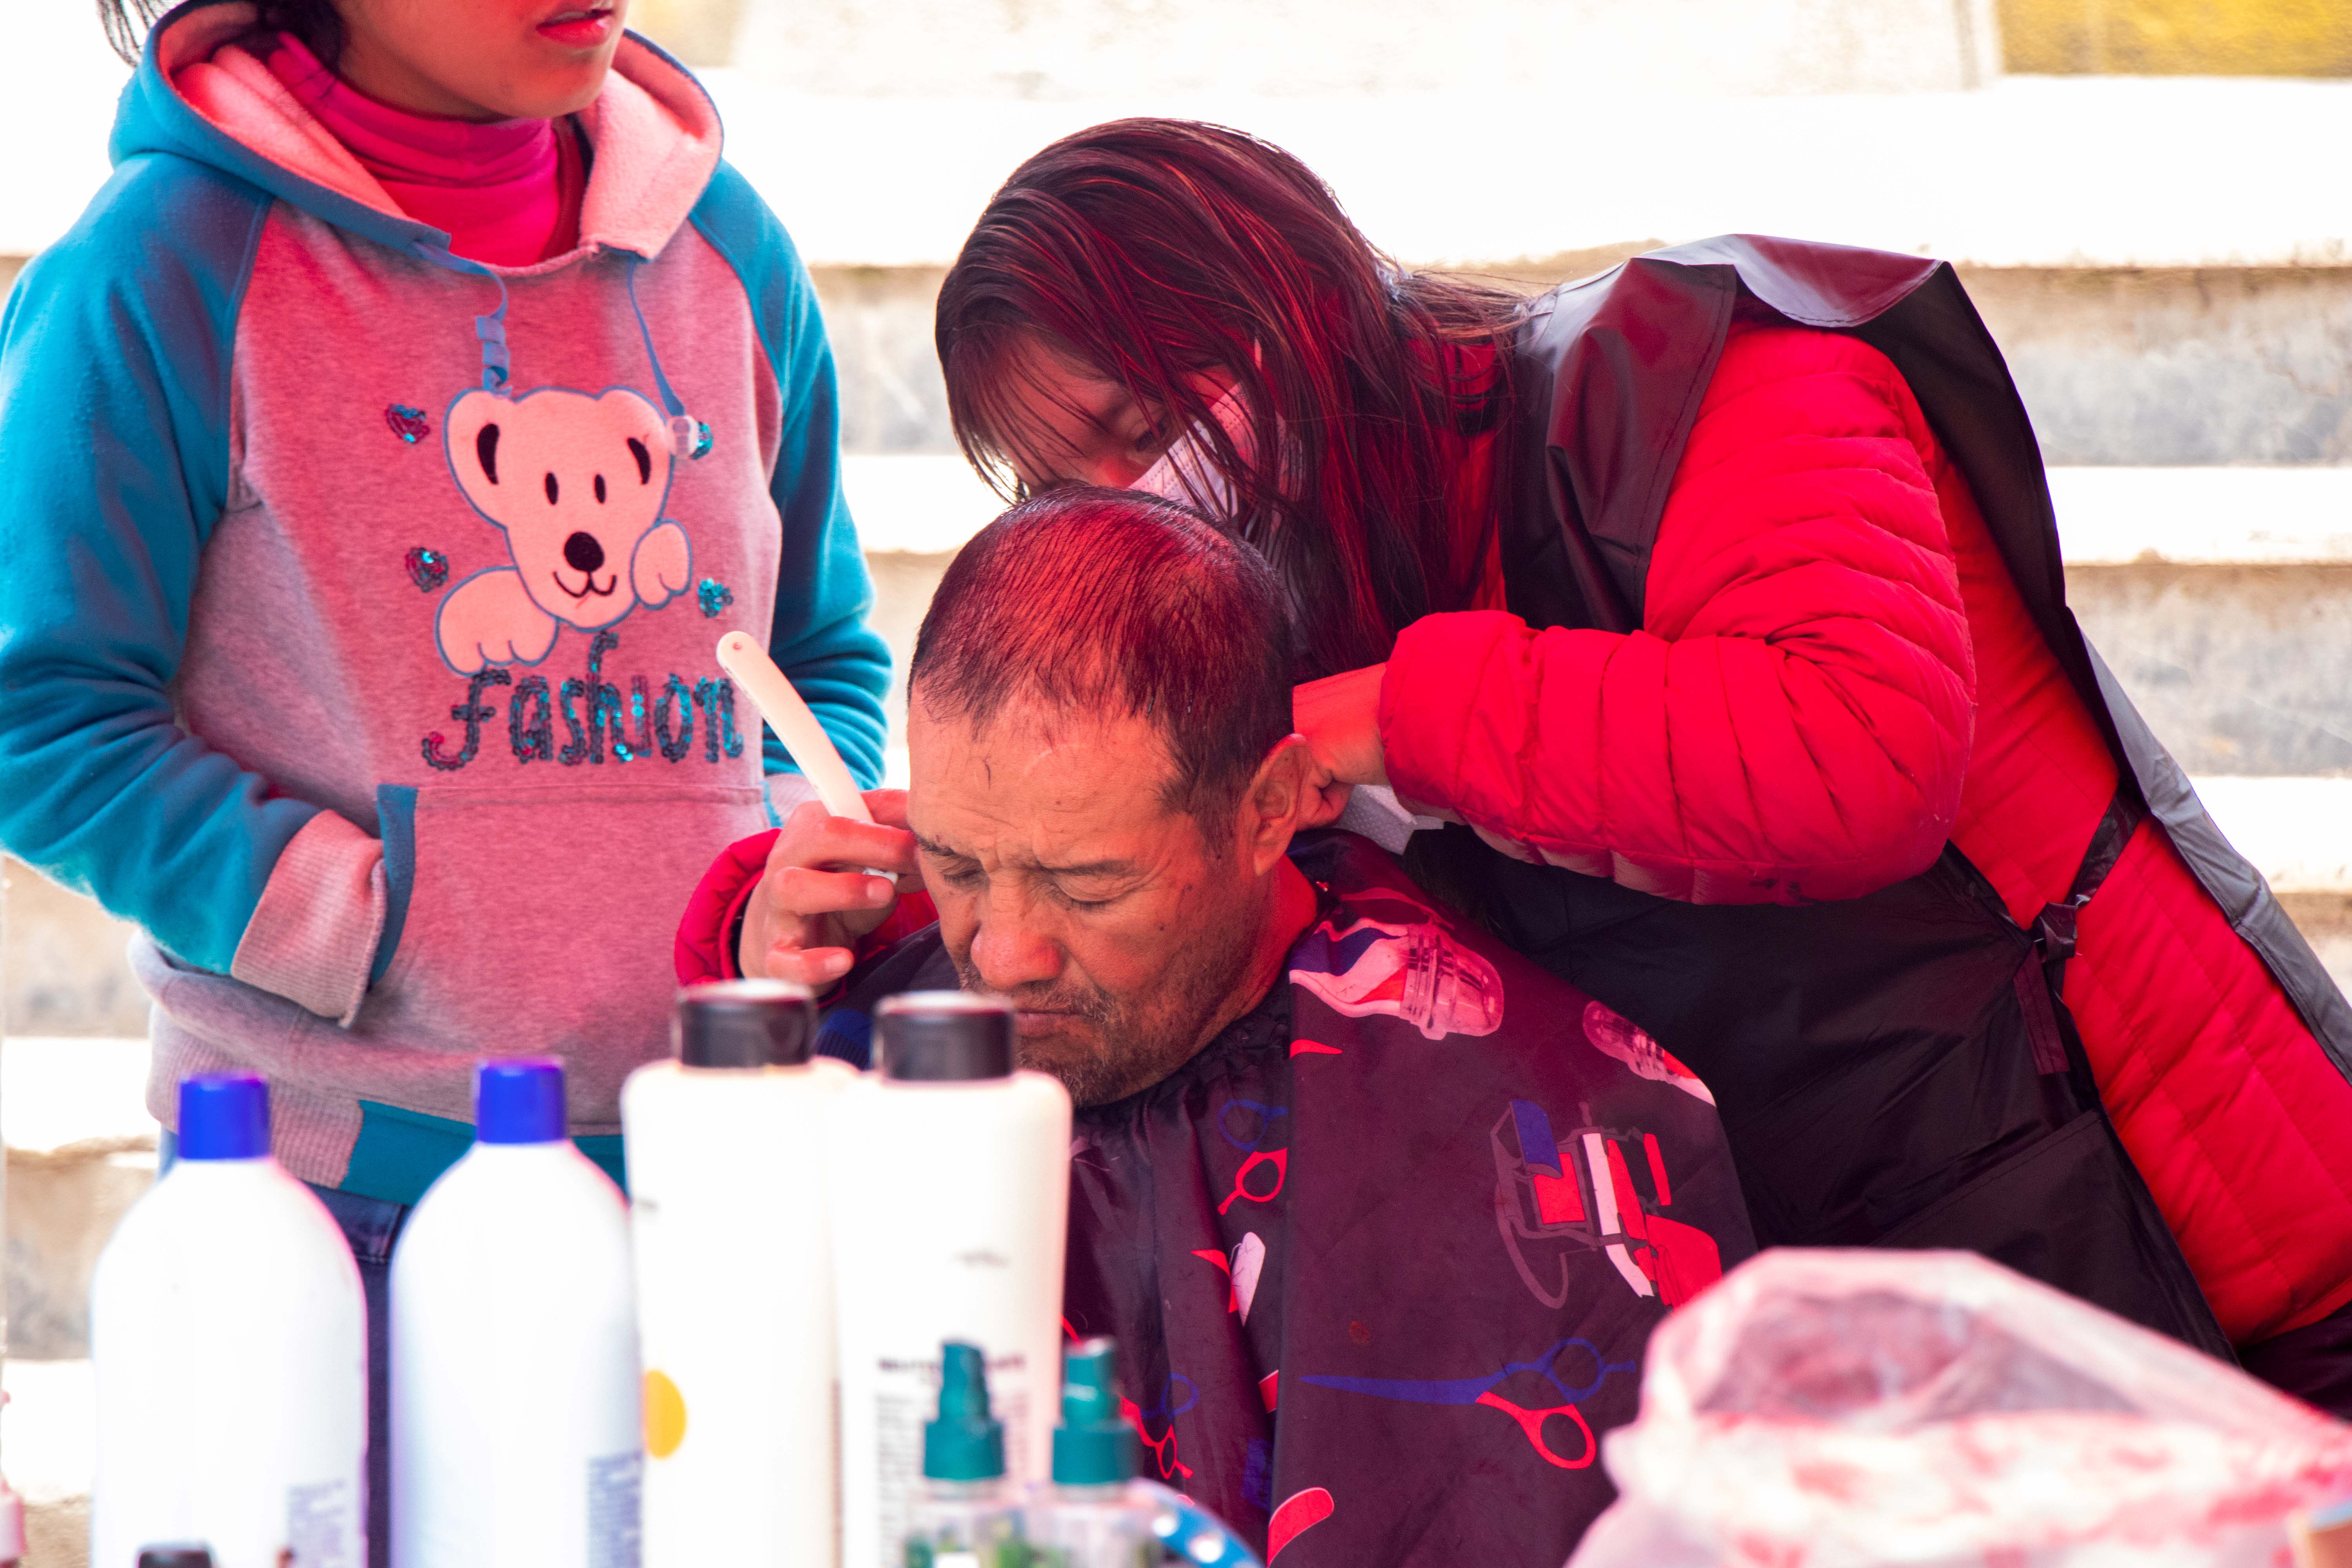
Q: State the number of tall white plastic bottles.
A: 4